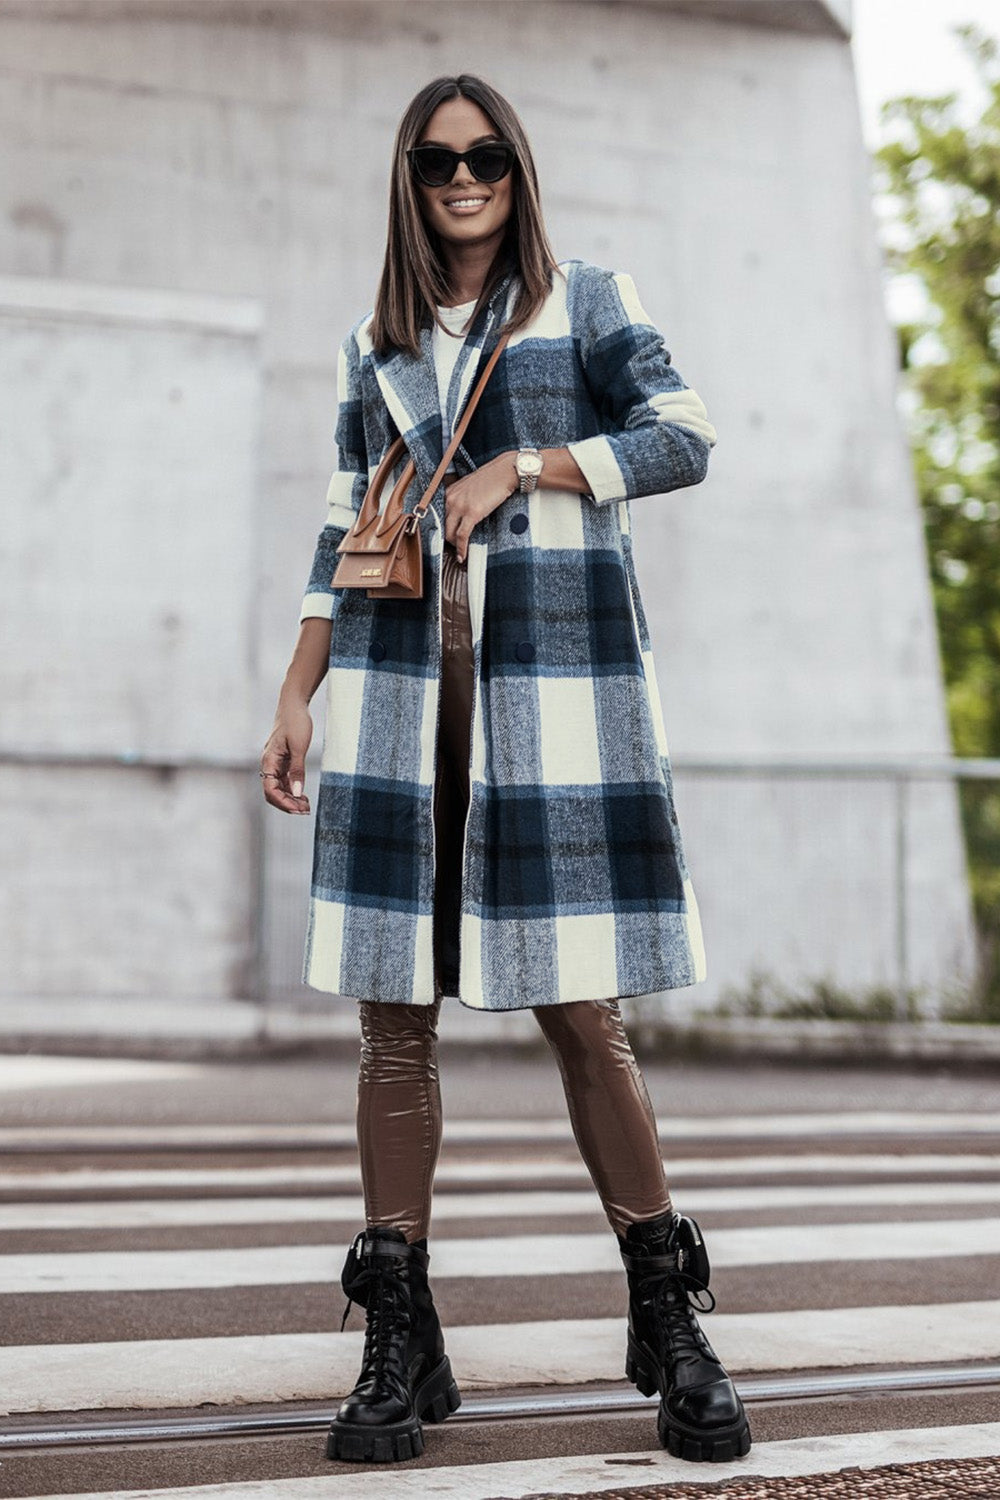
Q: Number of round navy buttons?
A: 3